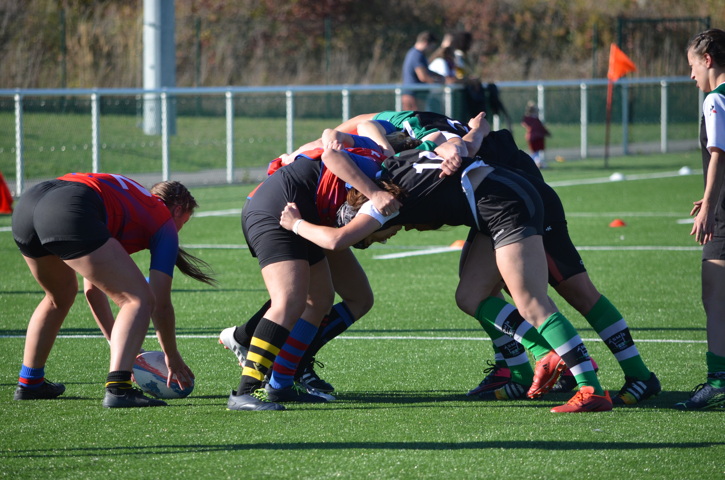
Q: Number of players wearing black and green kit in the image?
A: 4